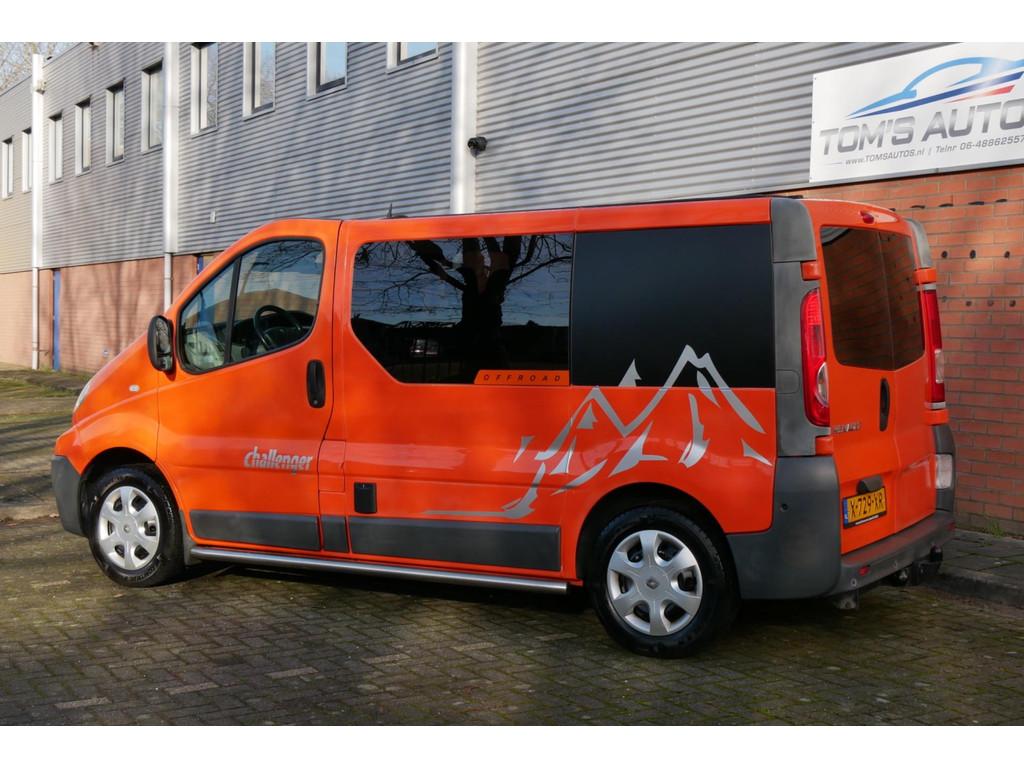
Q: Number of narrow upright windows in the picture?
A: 10